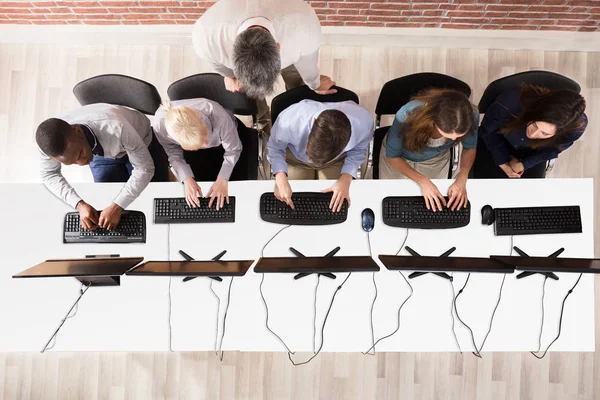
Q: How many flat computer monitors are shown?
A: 5